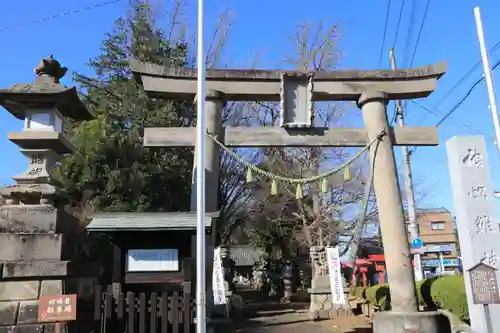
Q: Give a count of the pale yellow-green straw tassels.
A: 5